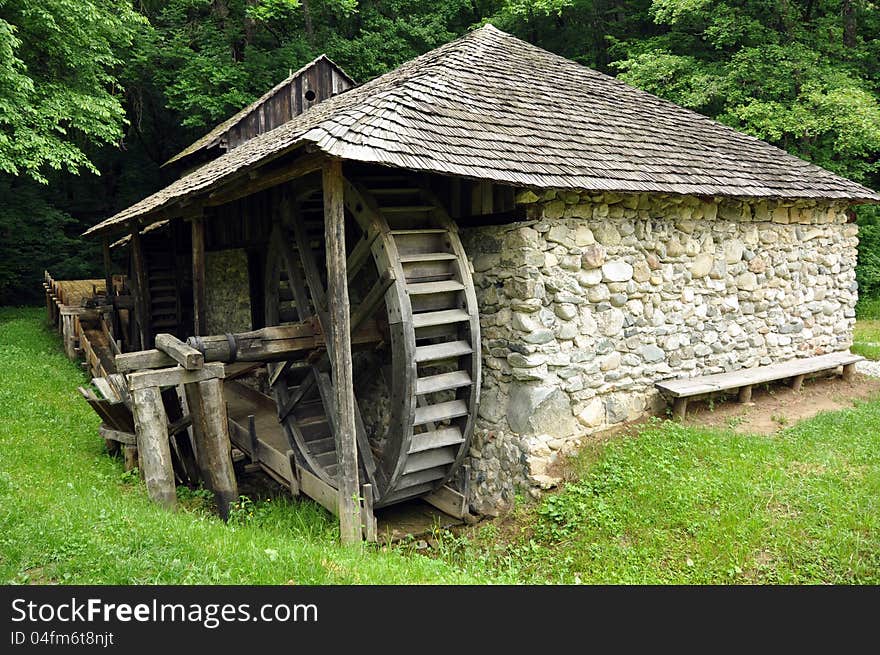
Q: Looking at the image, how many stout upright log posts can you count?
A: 2